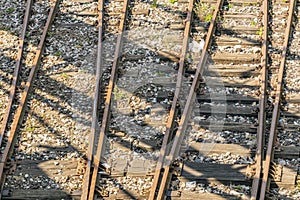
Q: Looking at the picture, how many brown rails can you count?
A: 8